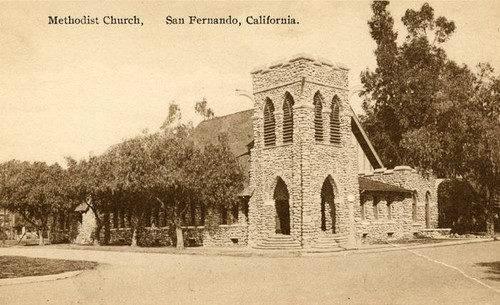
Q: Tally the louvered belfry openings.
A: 4